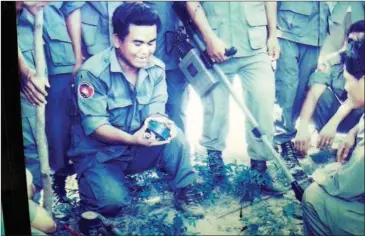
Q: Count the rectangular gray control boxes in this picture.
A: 1